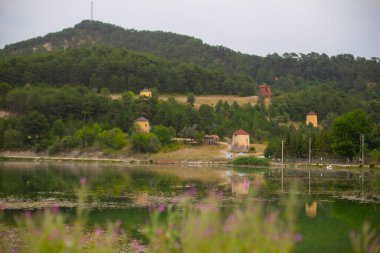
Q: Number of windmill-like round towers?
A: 4